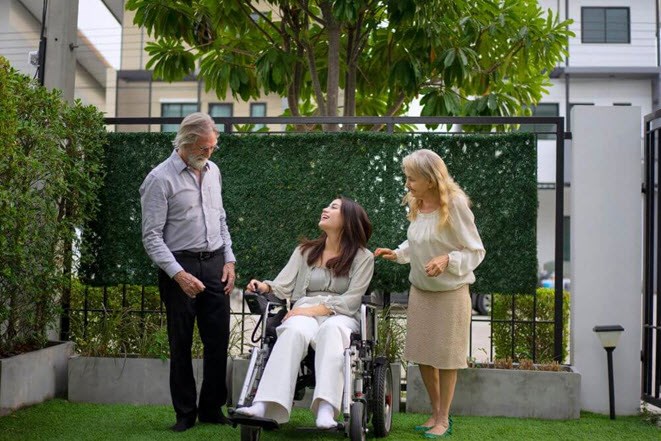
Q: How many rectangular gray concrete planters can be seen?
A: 4